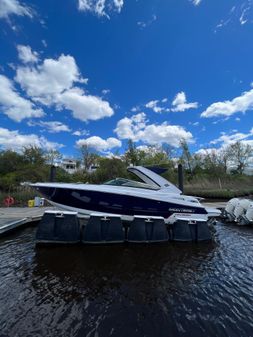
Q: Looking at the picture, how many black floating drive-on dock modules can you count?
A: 4